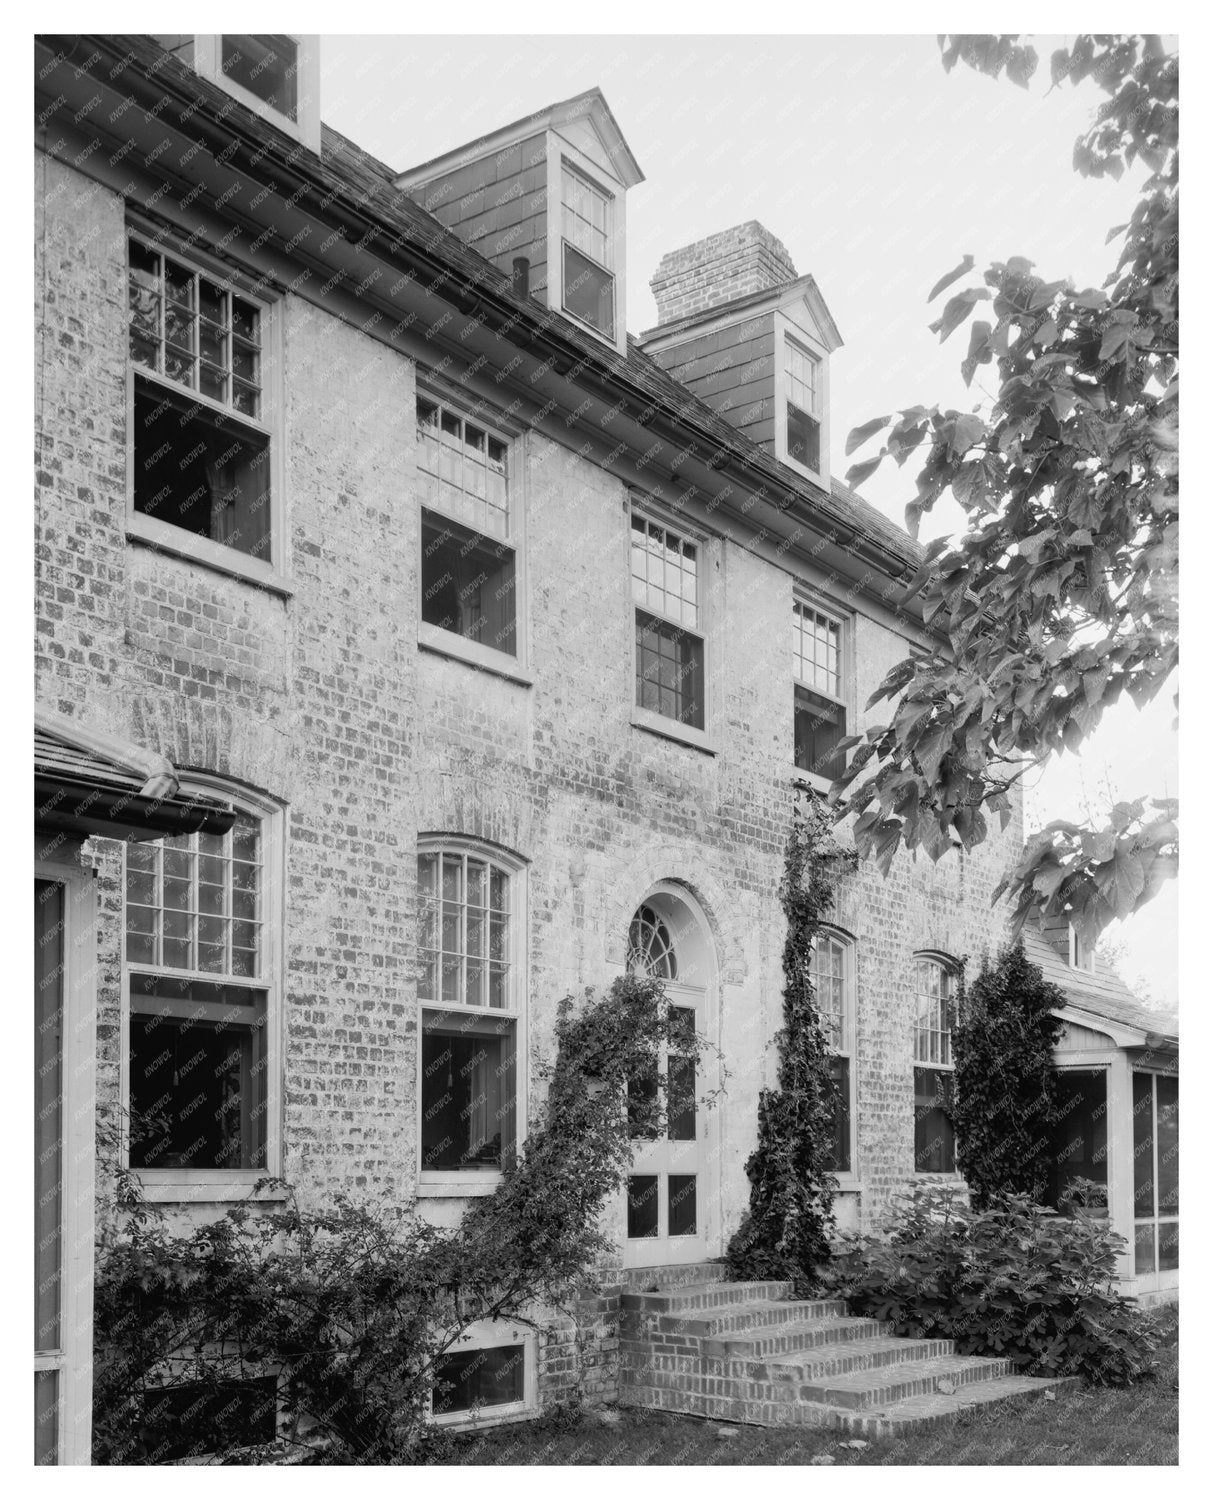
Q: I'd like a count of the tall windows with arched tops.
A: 4